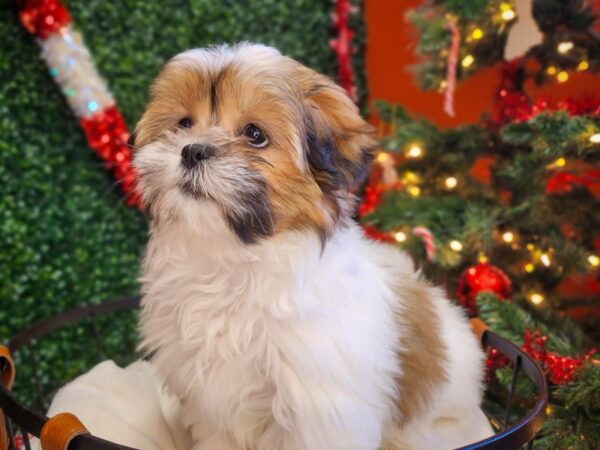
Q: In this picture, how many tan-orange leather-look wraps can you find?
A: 3